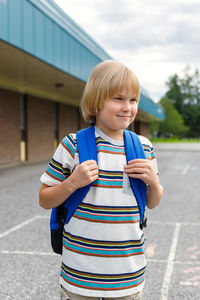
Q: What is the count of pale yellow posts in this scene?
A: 2